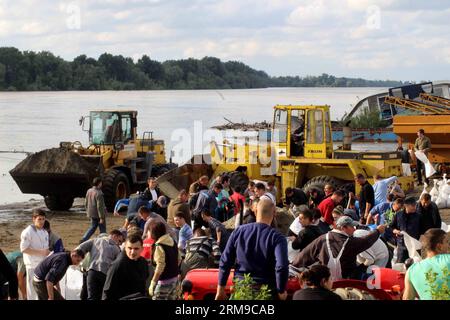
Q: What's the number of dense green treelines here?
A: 1